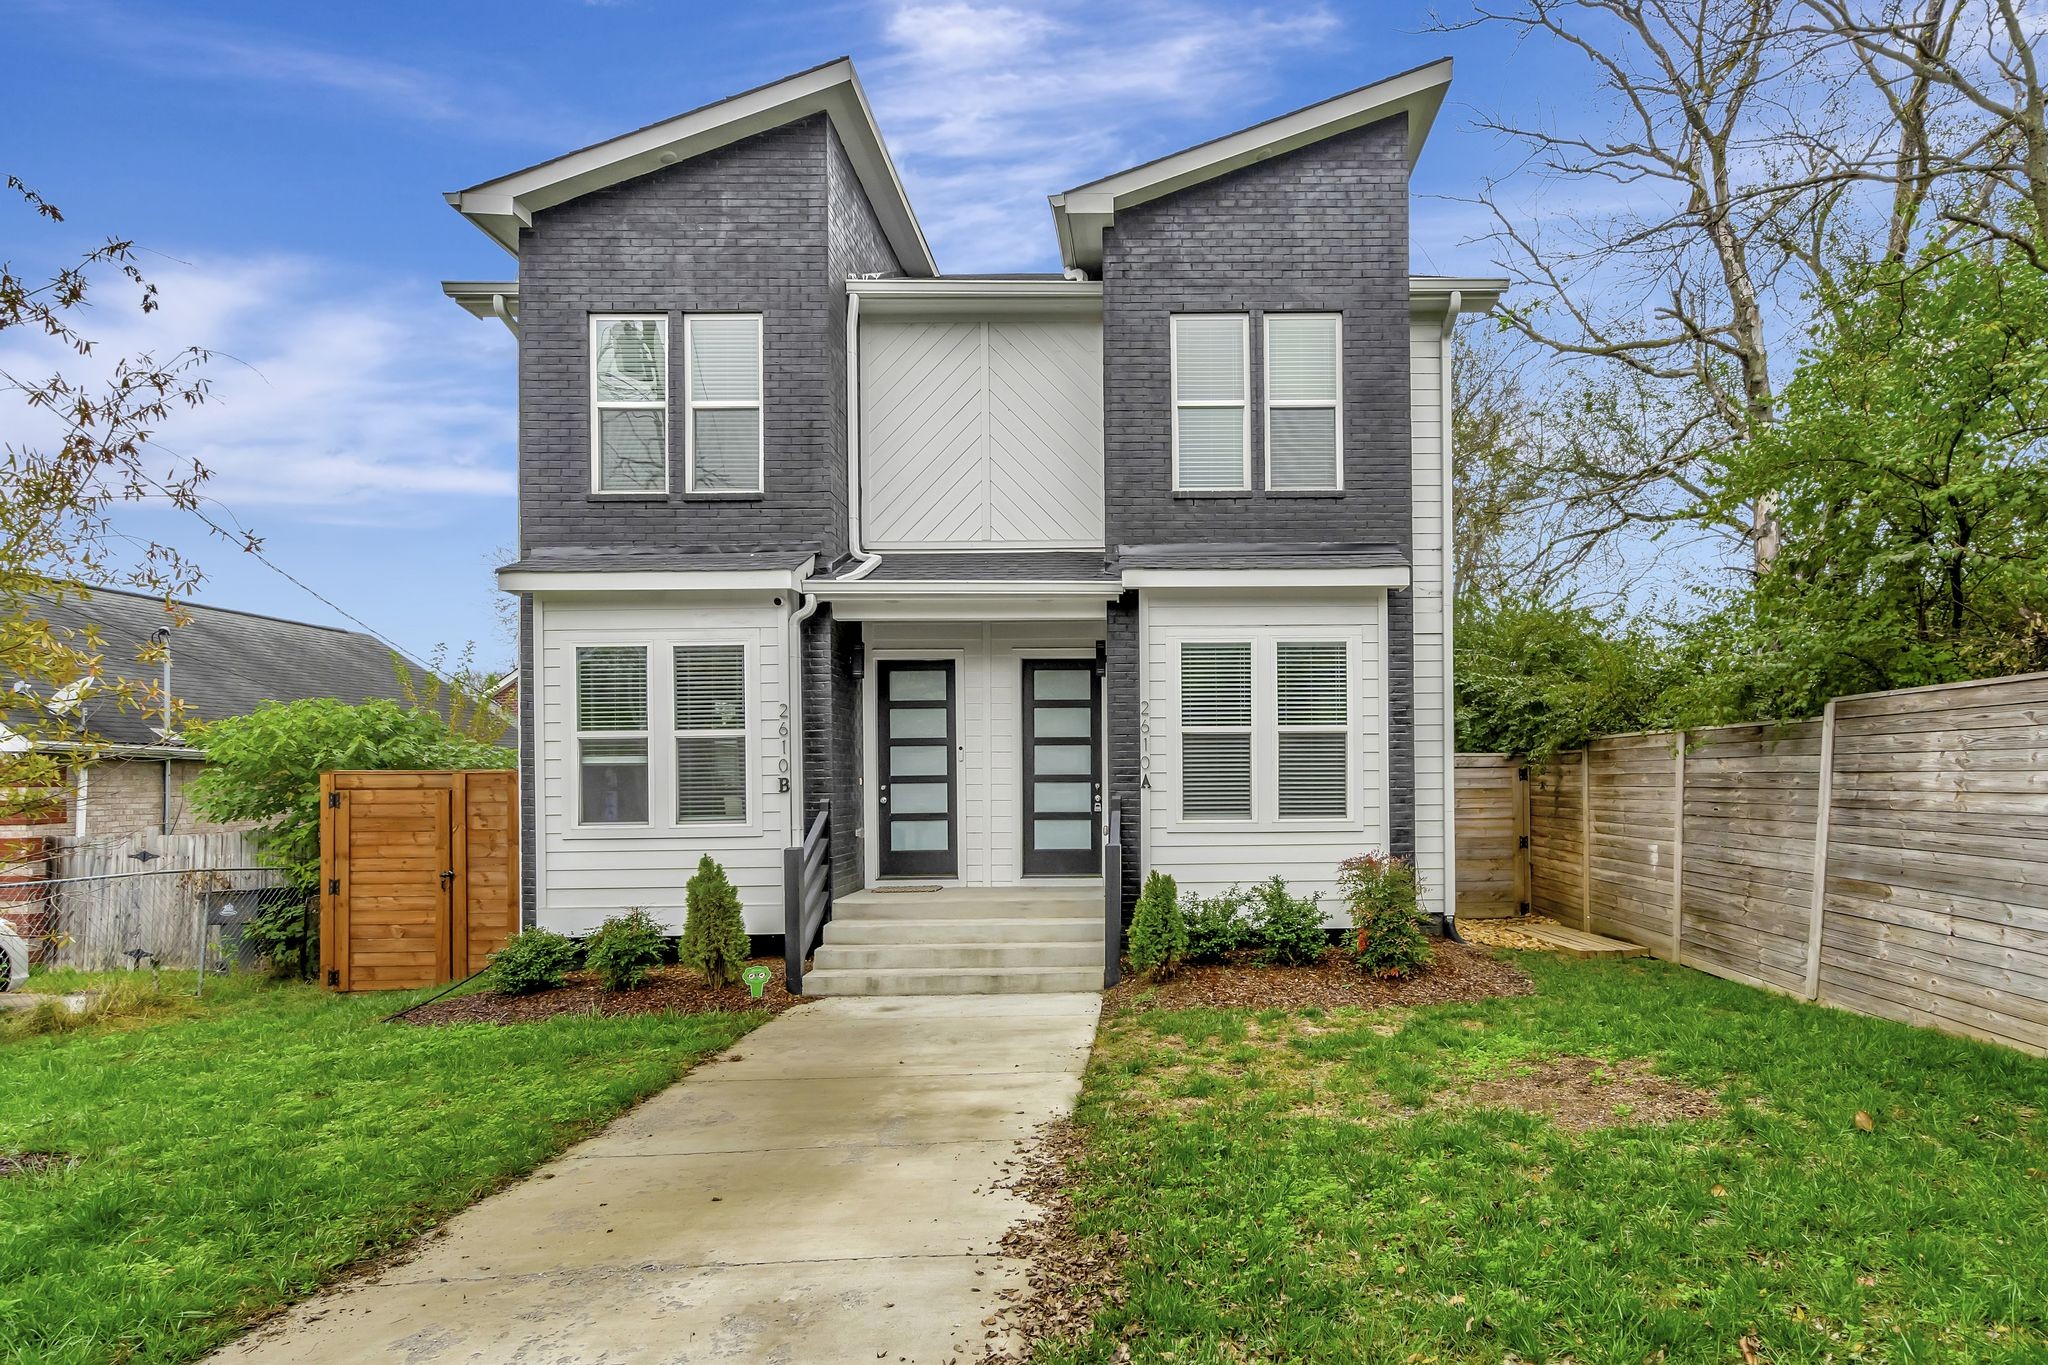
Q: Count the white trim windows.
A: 8